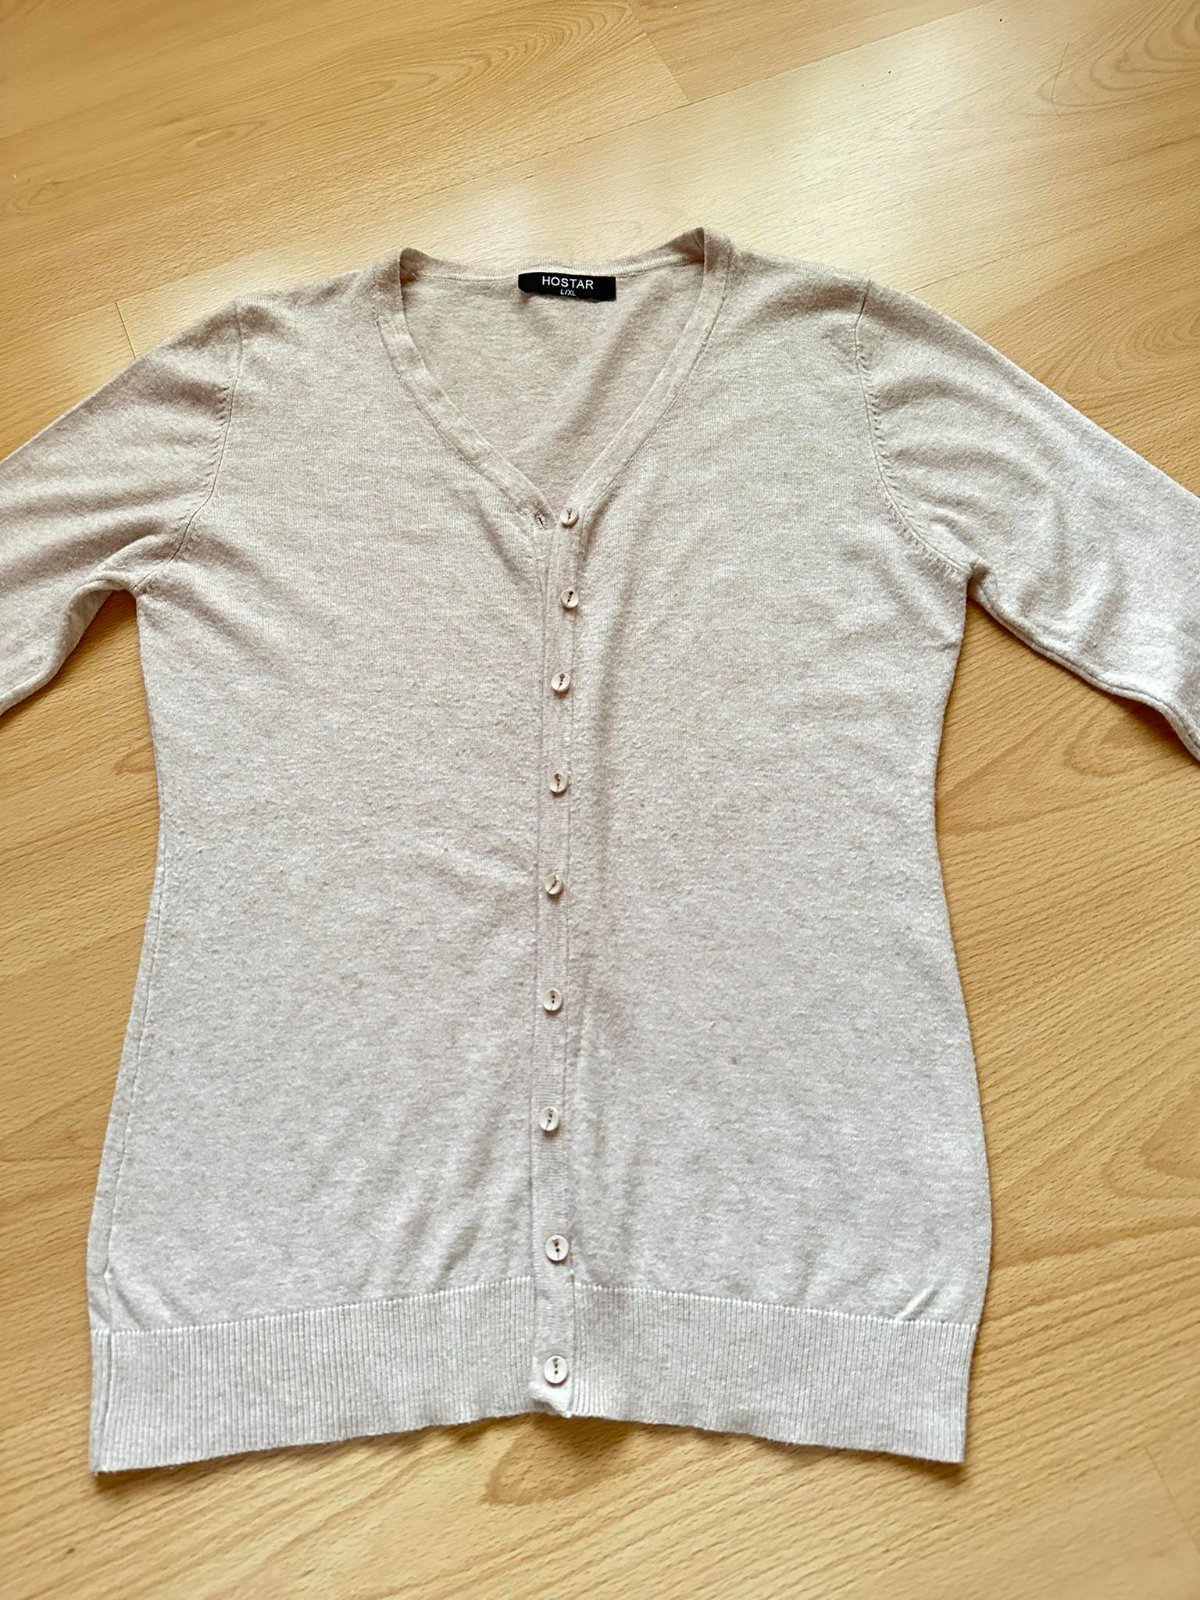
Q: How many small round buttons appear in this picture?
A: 9